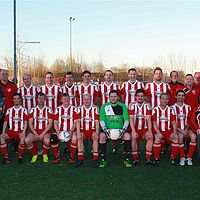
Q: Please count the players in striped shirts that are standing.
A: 7